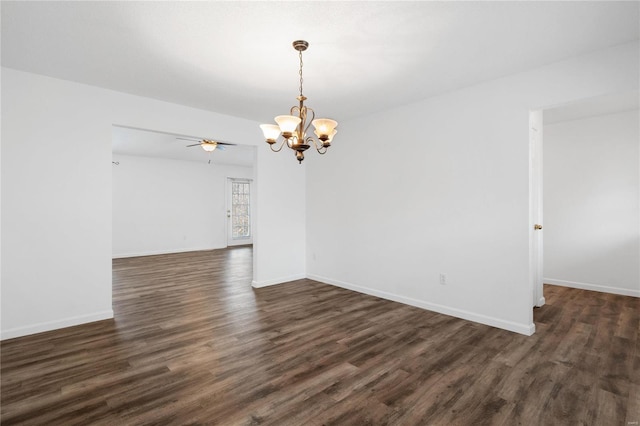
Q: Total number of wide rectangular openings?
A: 2